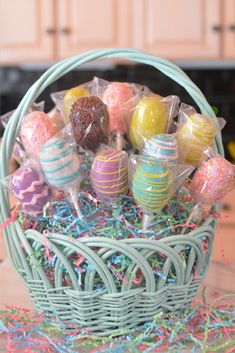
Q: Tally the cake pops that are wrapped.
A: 12